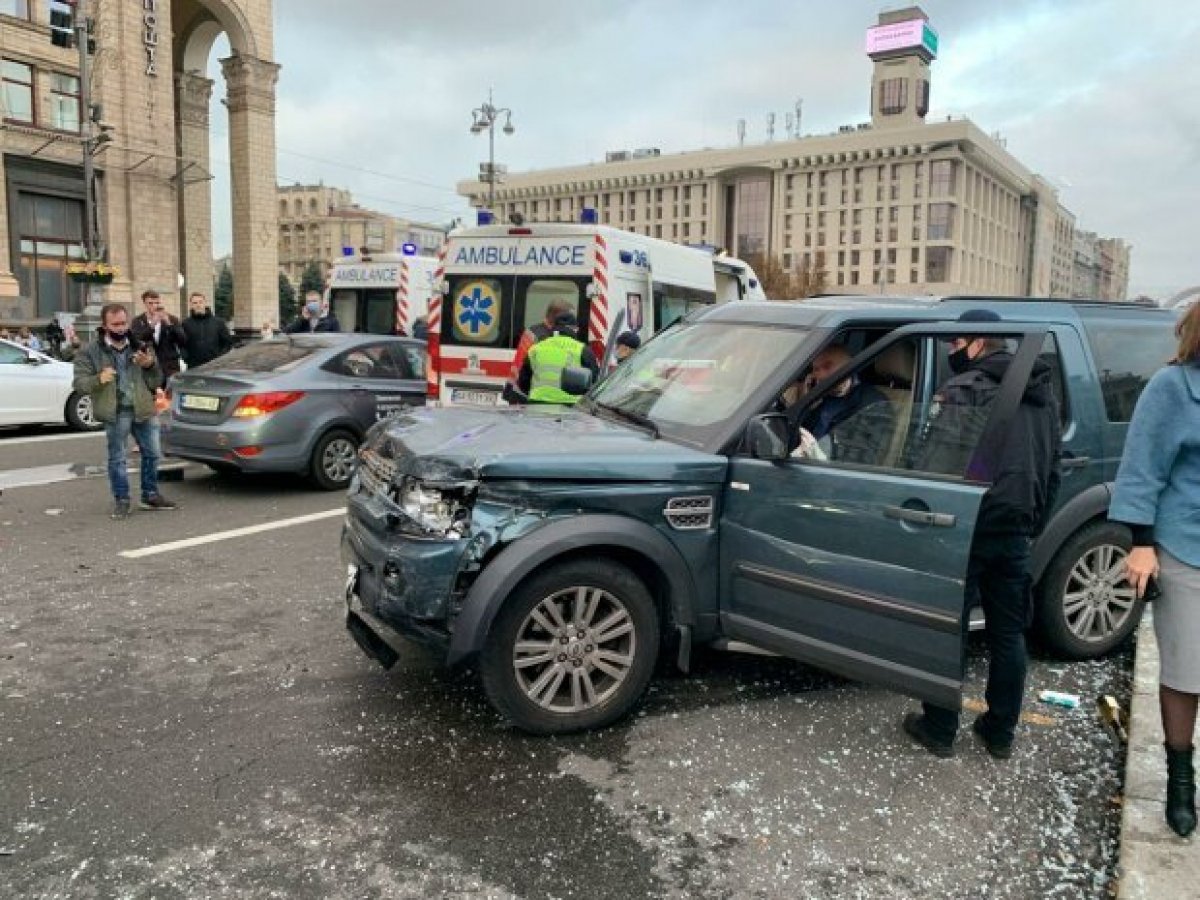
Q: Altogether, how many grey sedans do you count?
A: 1